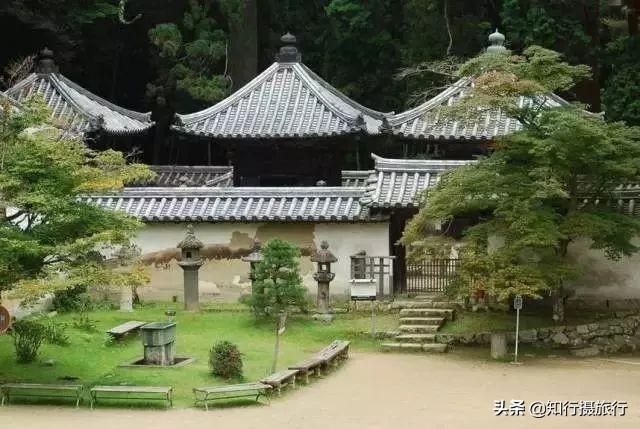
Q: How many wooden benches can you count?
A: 7